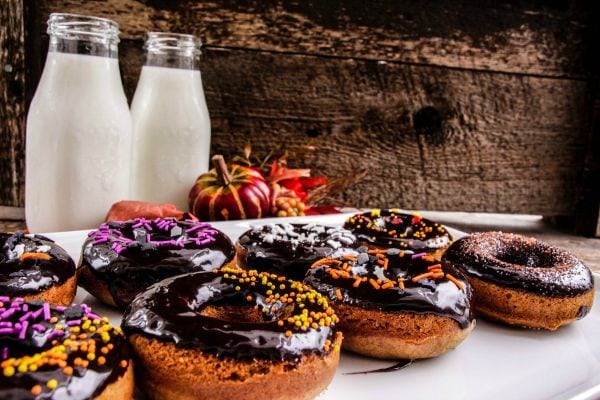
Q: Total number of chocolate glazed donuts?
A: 8